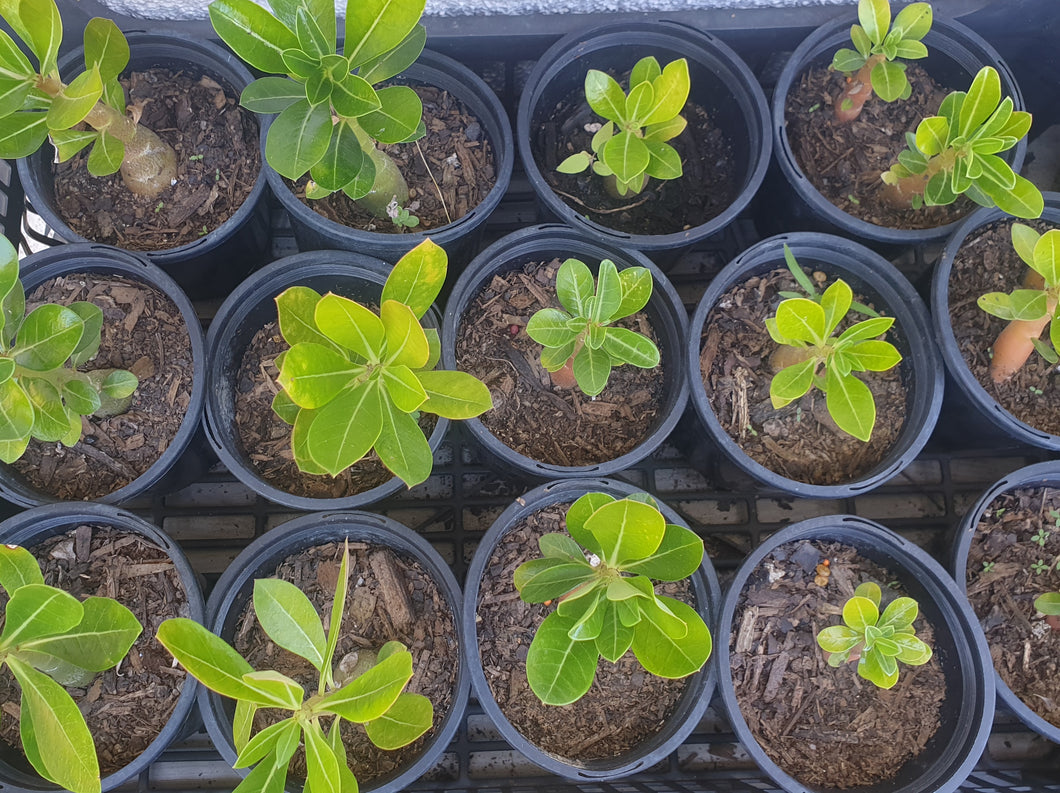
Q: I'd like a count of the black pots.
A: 14